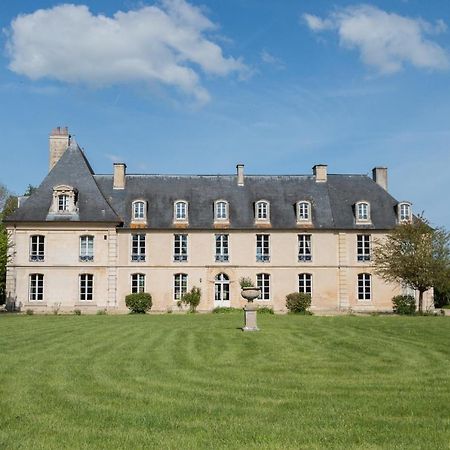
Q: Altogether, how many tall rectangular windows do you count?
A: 15